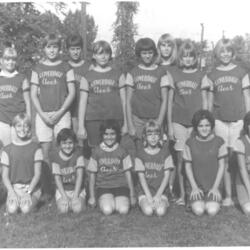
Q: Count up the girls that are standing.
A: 8